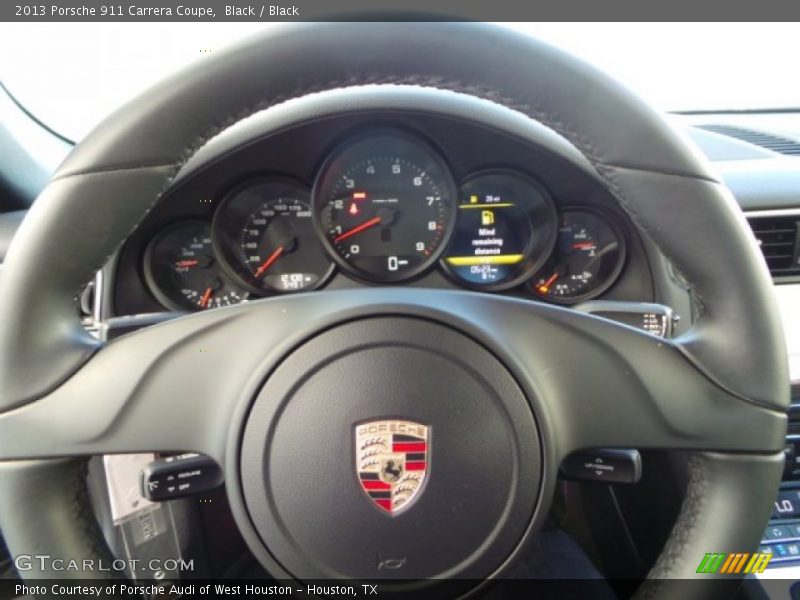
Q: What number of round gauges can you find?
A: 5